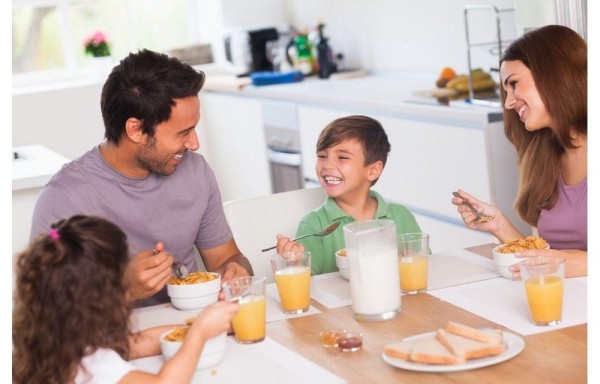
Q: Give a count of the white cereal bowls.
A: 4